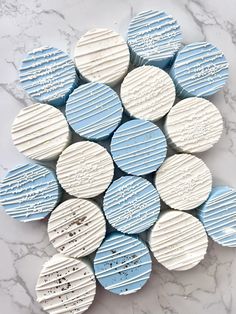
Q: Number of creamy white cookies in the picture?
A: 9